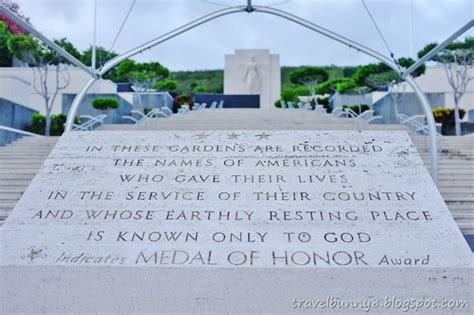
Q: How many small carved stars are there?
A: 4